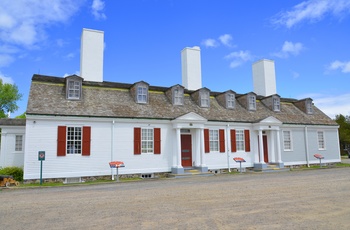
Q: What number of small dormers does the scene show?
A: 8